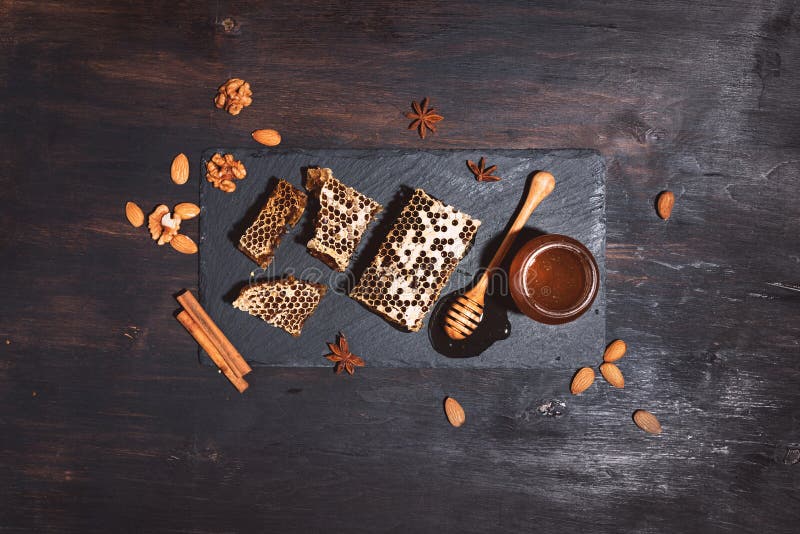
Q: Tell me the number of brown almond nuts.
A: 11